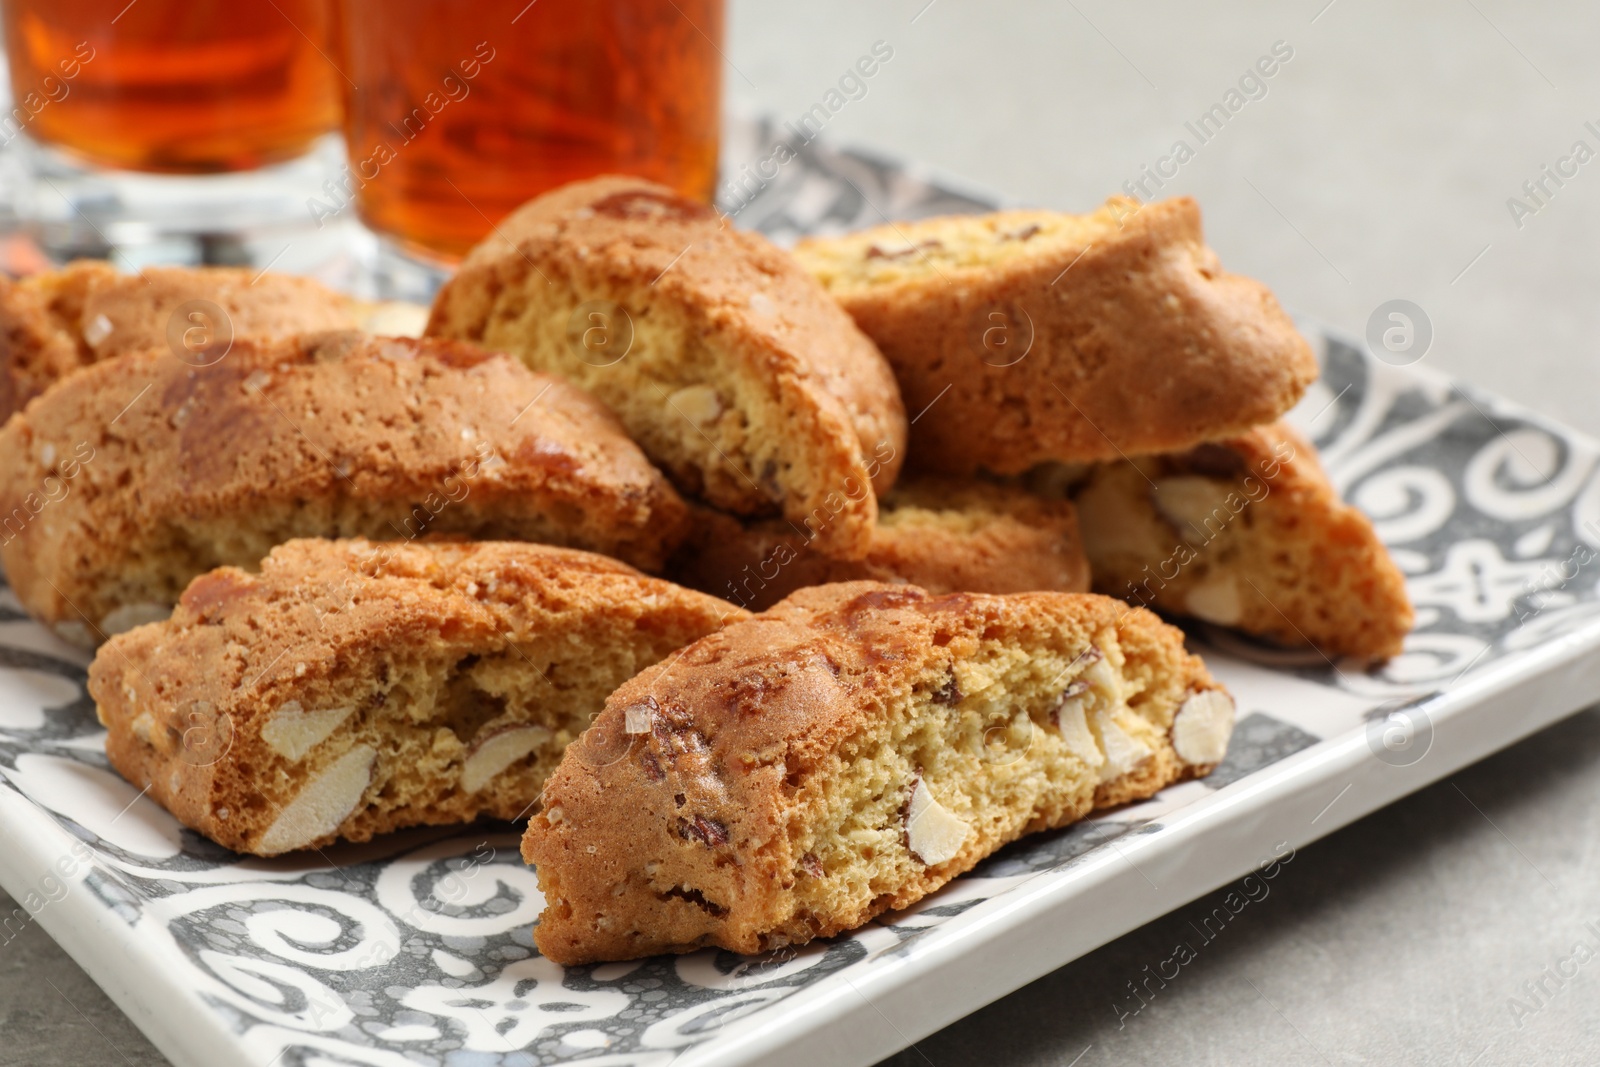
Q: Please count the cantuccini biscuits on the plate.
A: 8